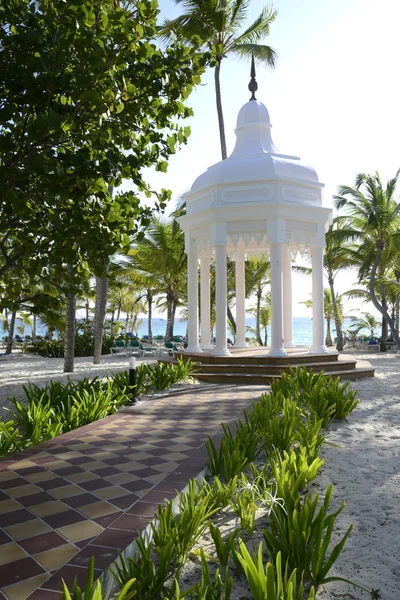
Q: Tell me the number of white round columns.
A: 7